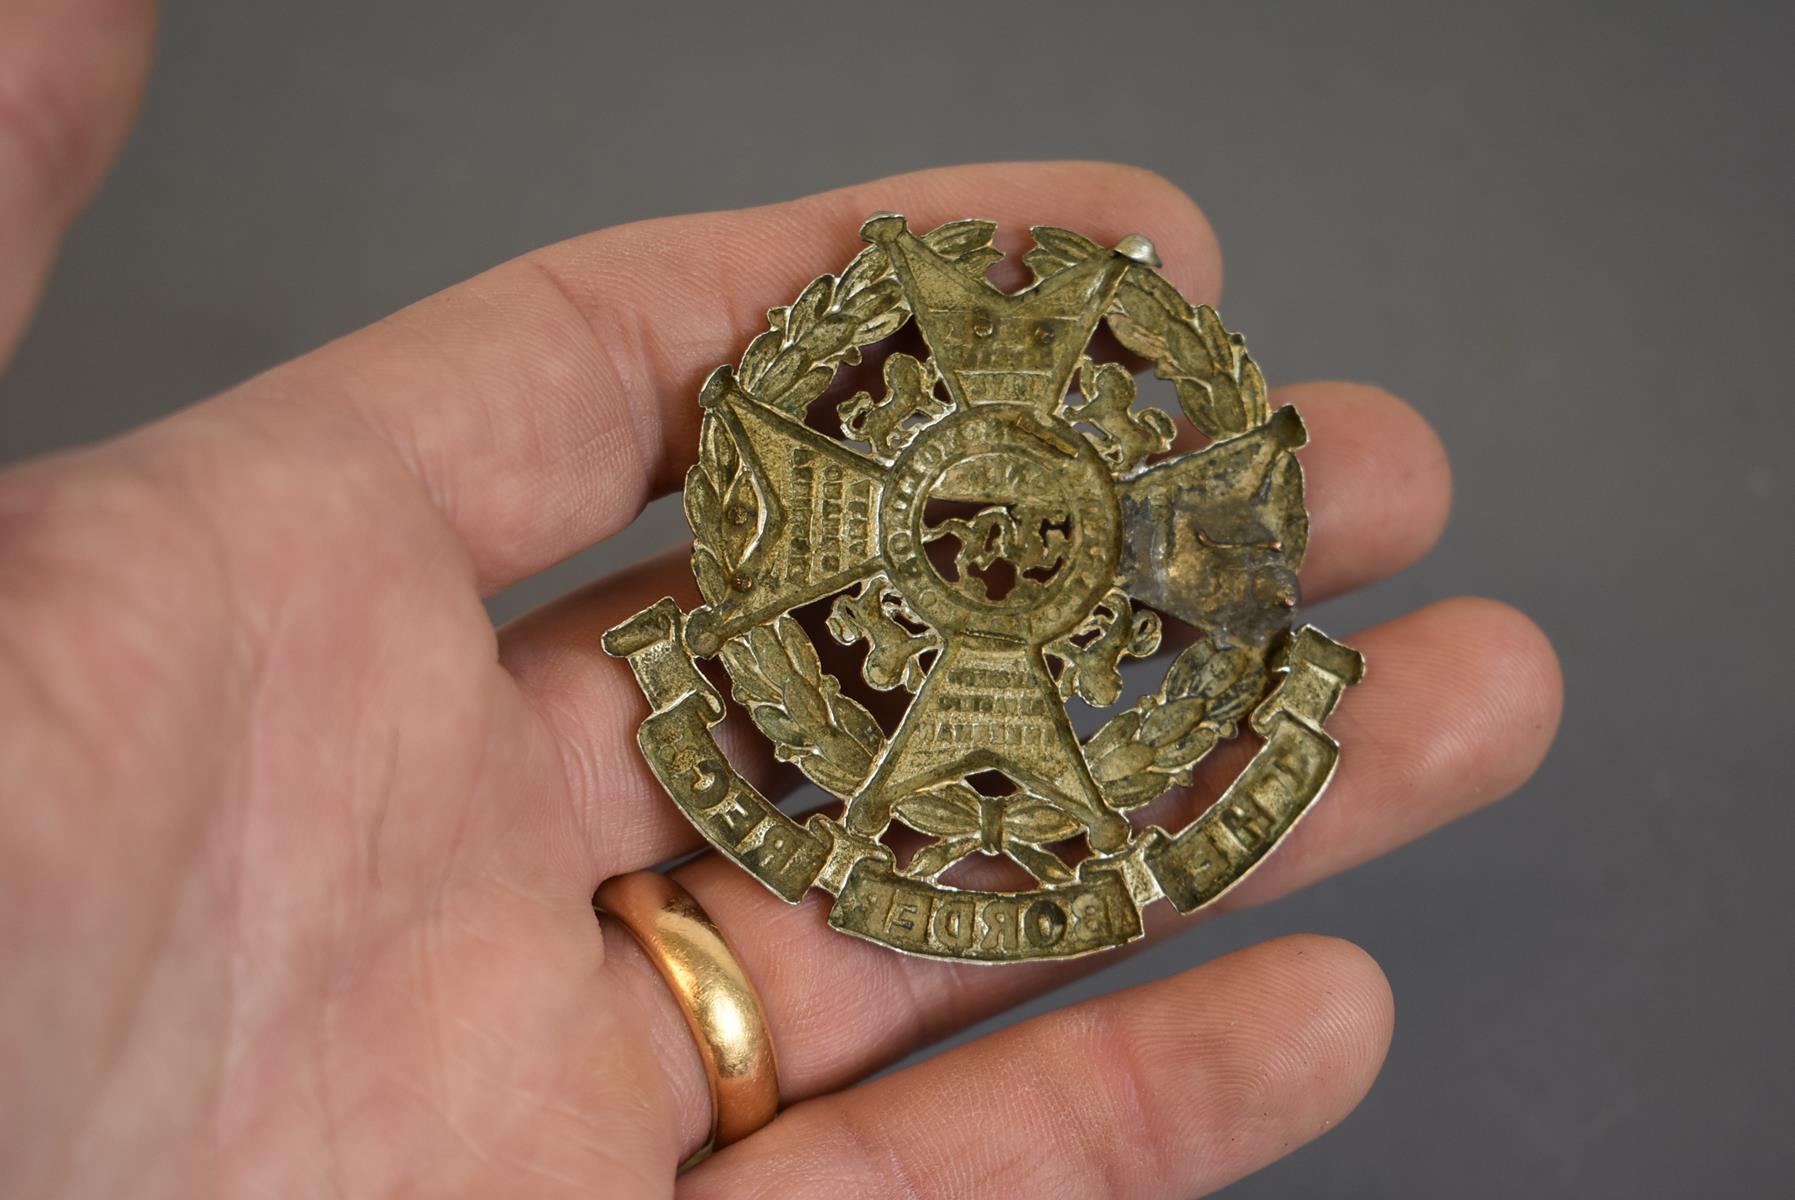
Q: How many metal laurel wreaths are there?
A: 1